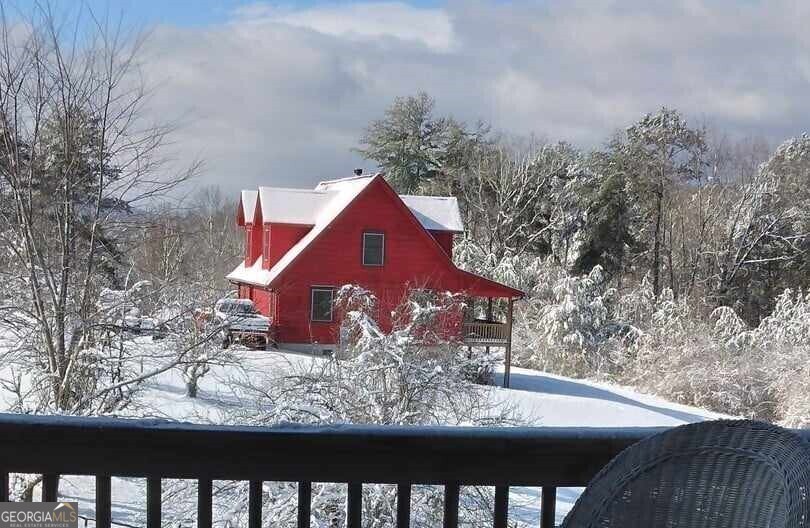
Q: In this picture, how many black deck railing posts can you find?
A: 12